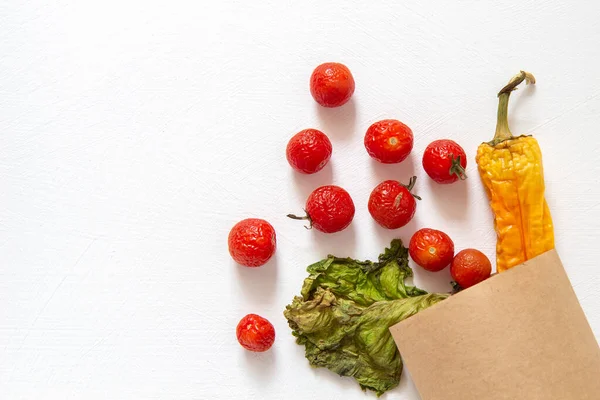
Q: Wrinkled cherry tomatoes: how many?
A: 10